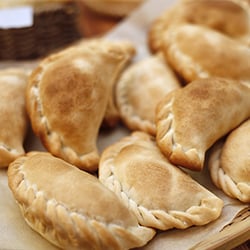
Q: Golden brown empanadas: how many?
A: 9